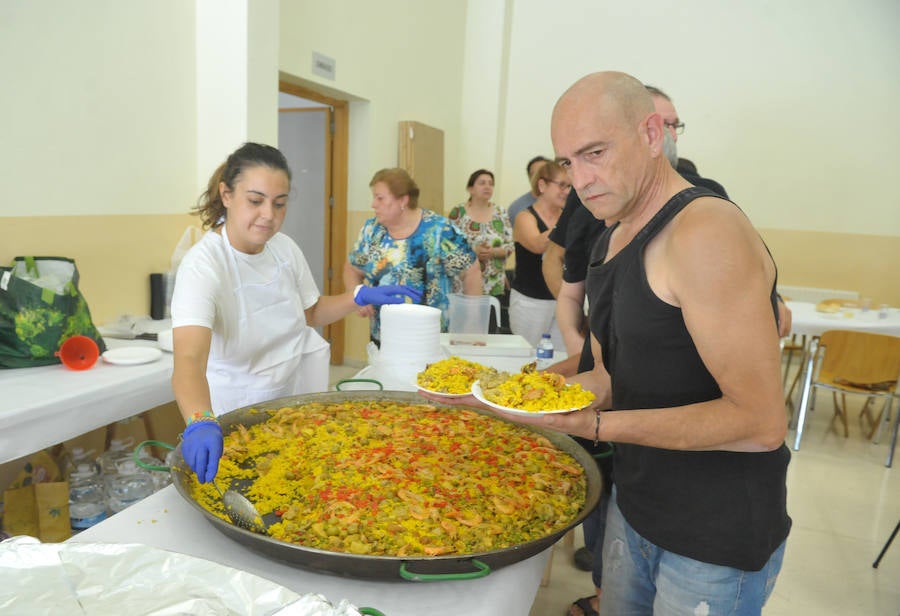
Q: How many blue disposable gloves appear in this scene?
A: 2